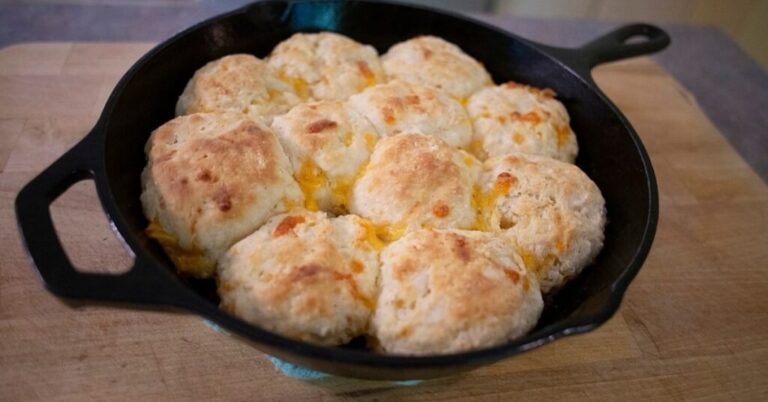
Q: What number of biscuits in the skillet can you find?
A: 11